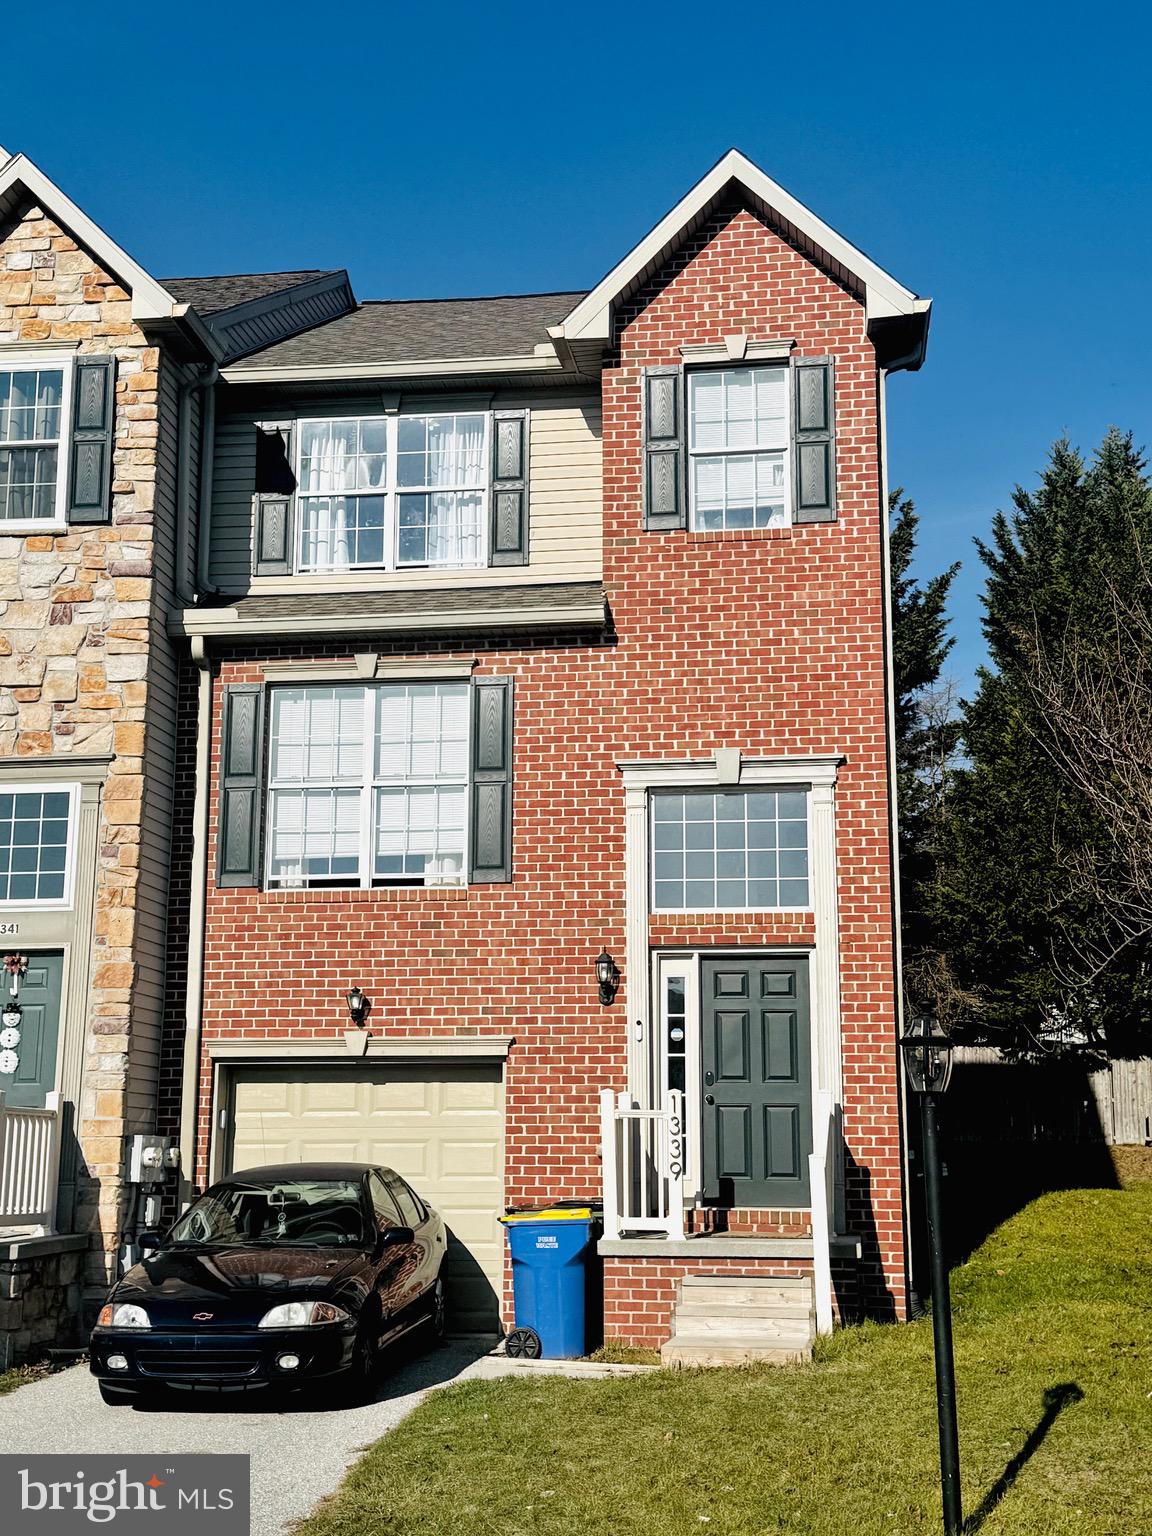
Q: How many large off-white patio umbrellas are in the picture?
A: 0